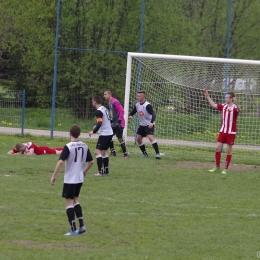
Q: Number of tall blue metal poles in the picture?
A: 3